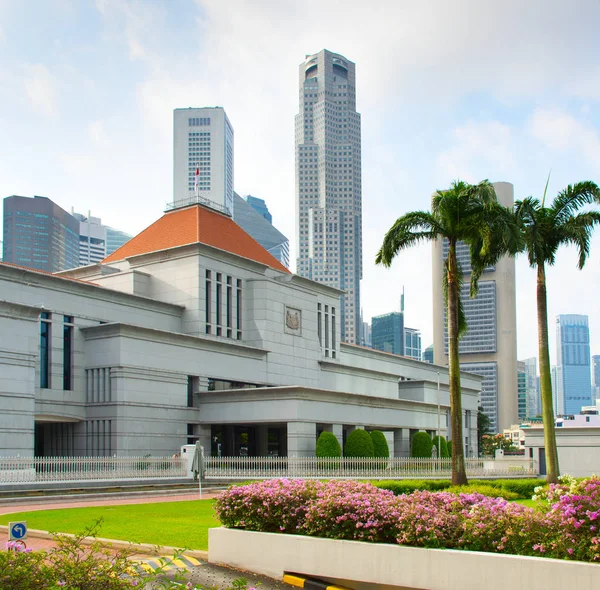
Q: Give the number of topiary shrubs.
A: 6